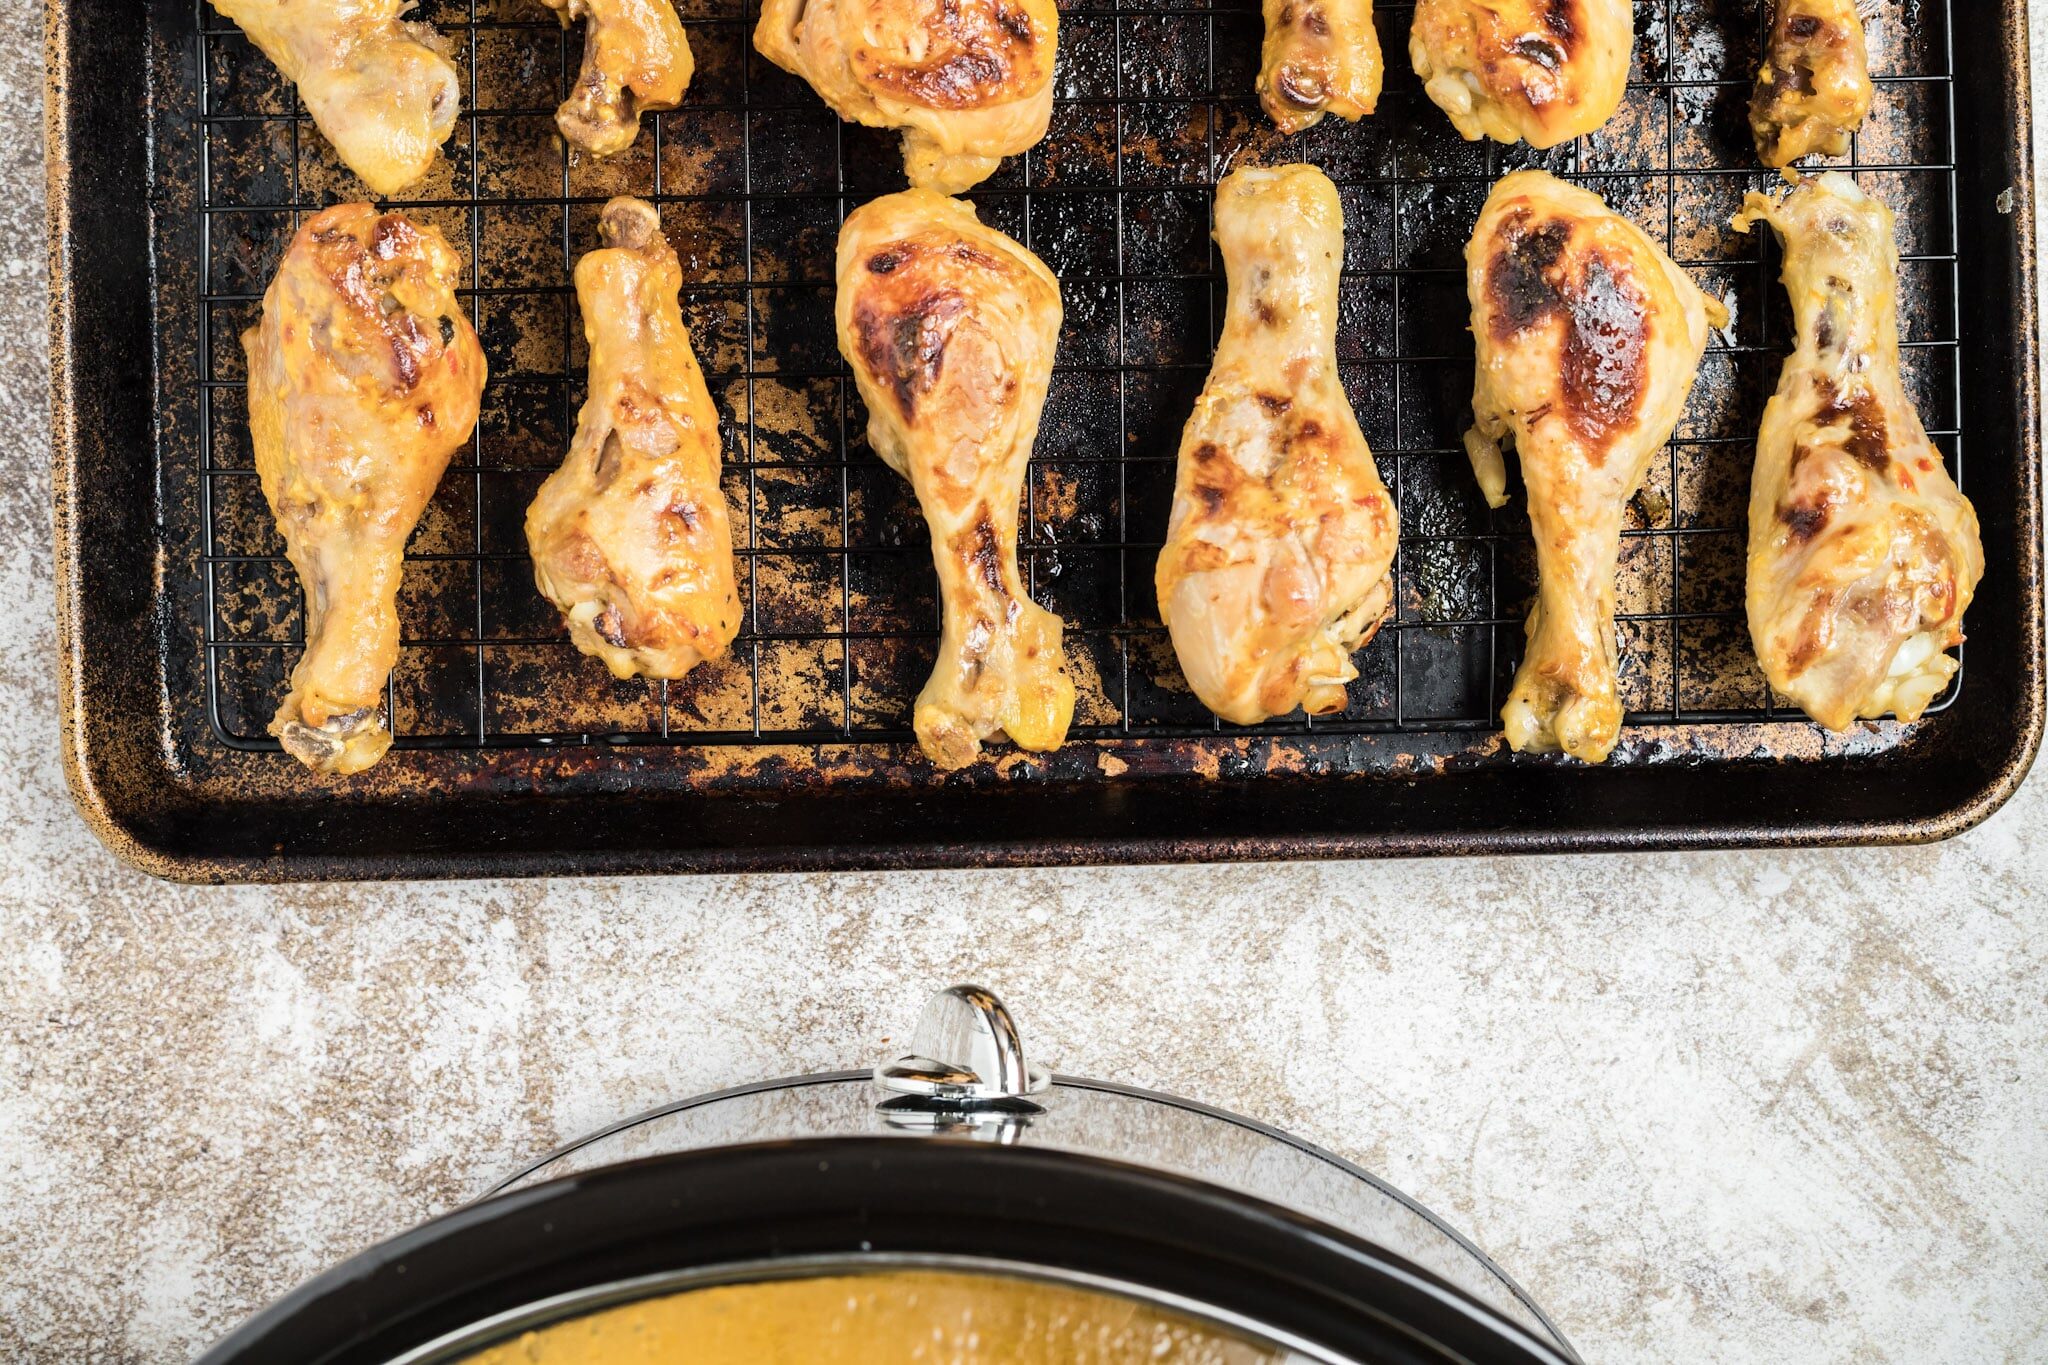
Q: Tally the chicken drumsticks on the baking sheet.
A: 12